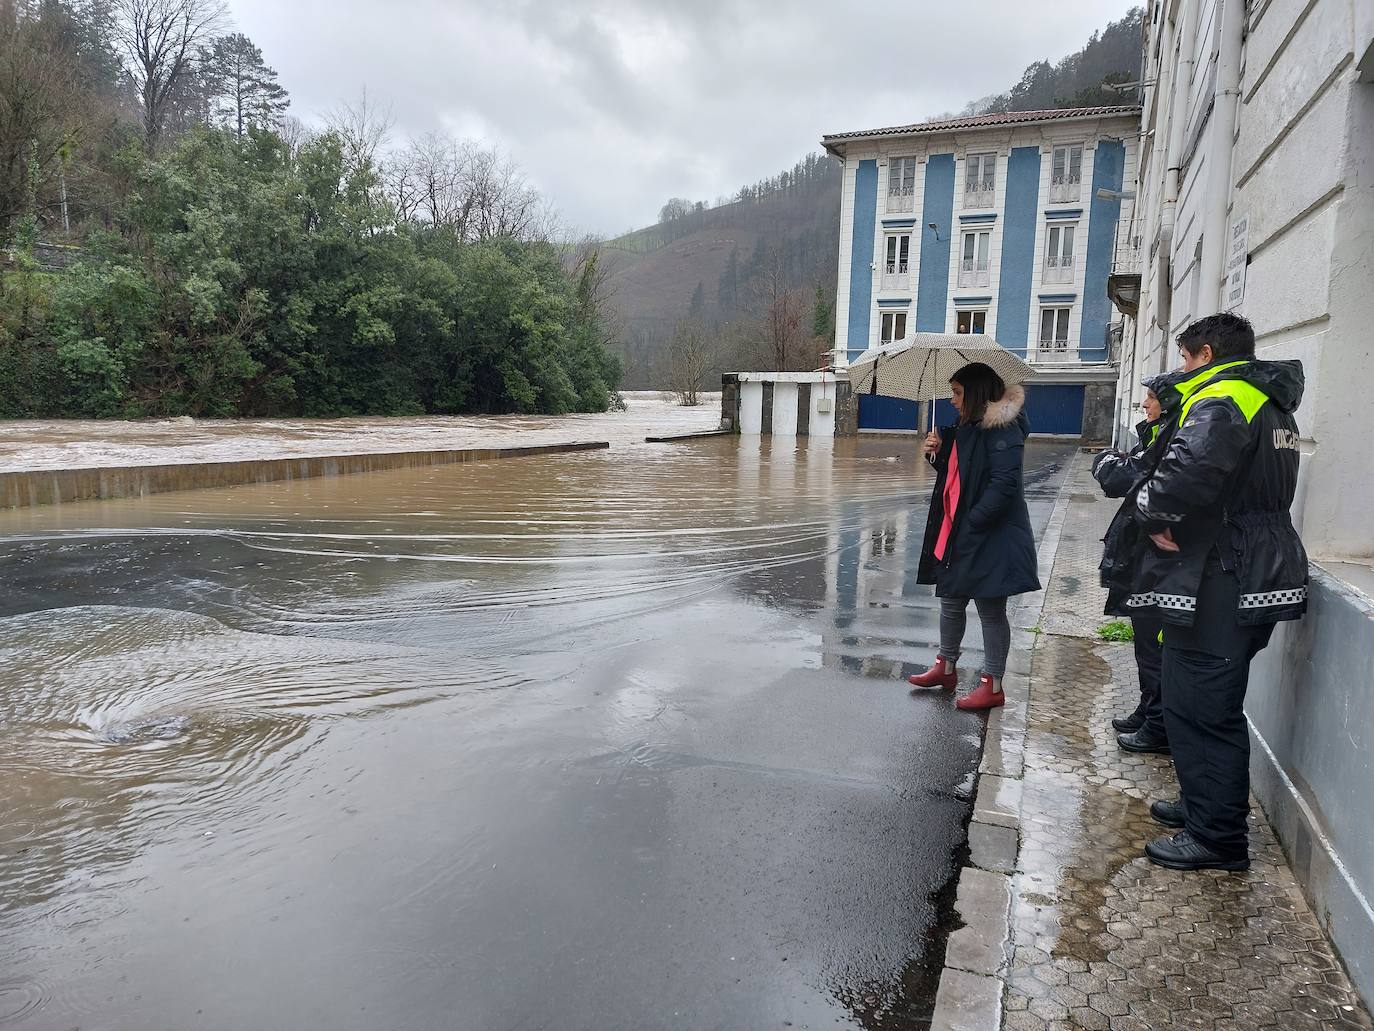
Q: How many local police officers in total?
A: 2